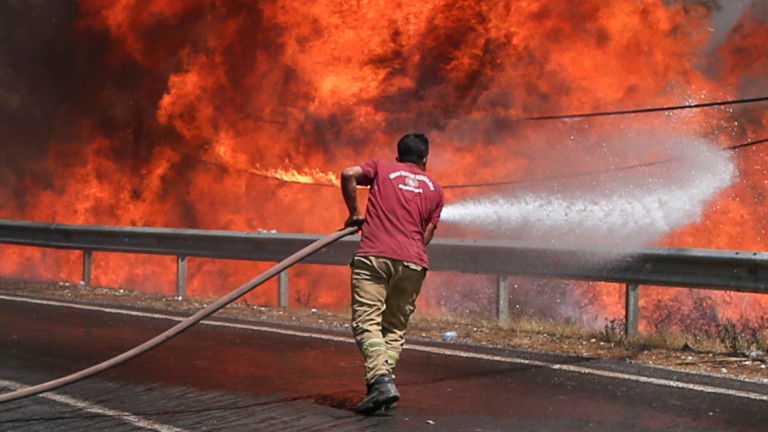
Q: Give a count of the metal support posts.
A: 5